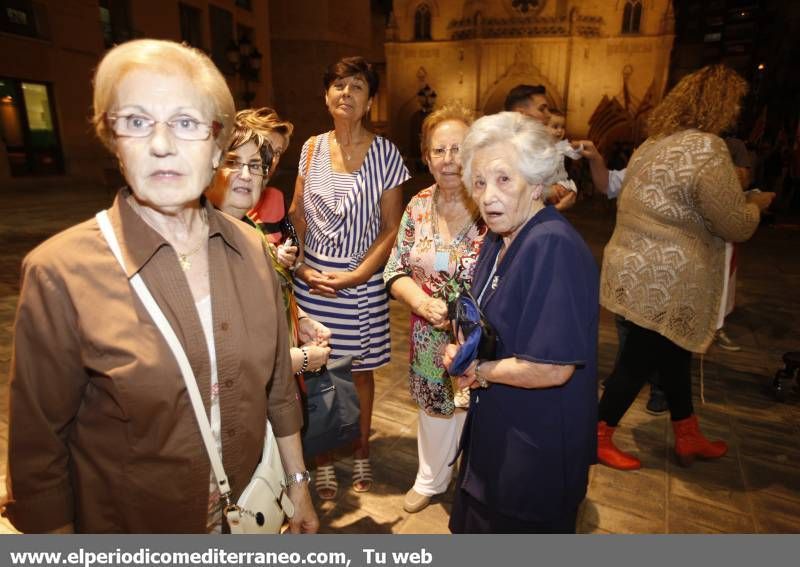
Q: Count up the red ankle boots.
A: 2